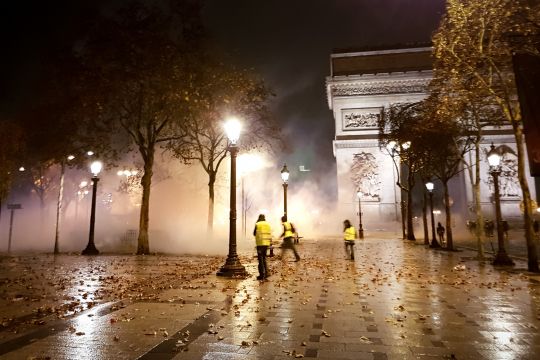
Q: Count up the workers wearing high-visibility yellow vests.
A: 3